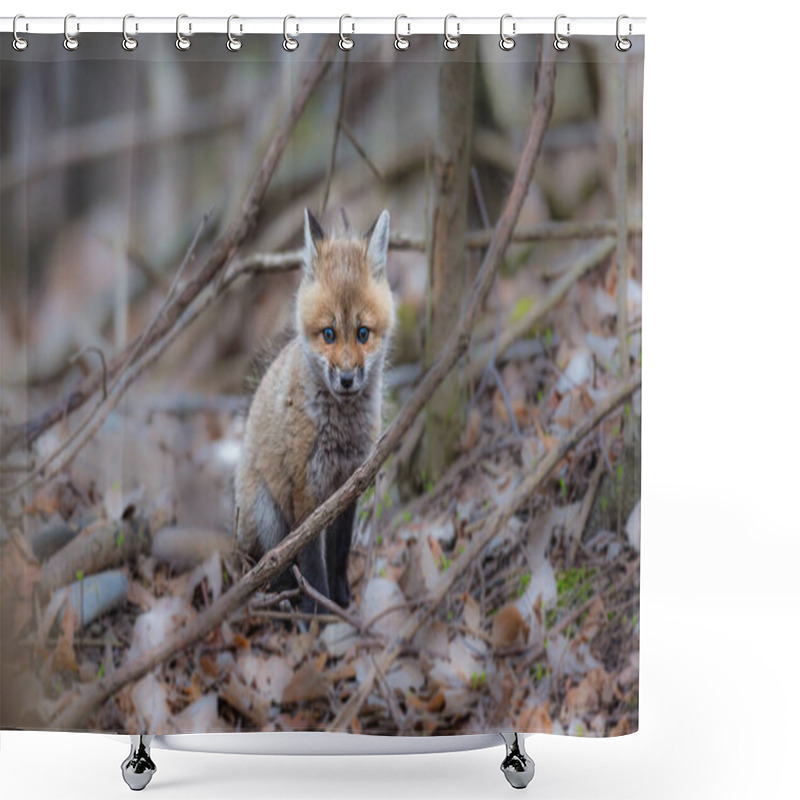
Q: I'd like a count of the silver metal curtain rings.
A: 12